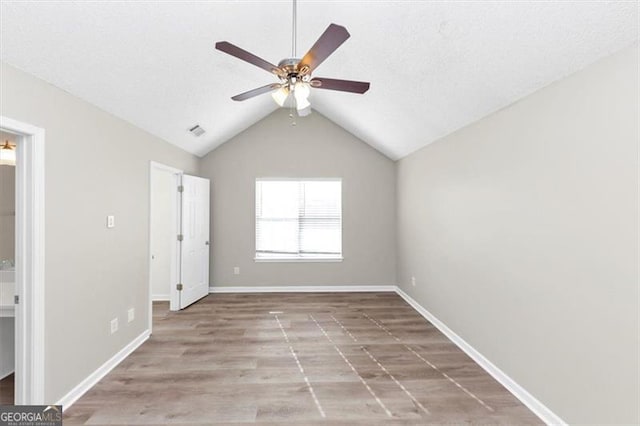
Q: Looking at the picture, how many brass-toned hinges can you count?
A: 3